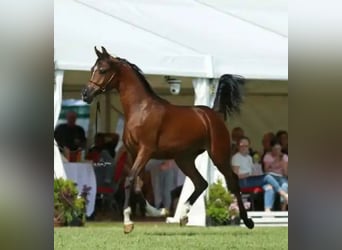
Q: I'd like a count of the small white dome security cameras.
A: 1